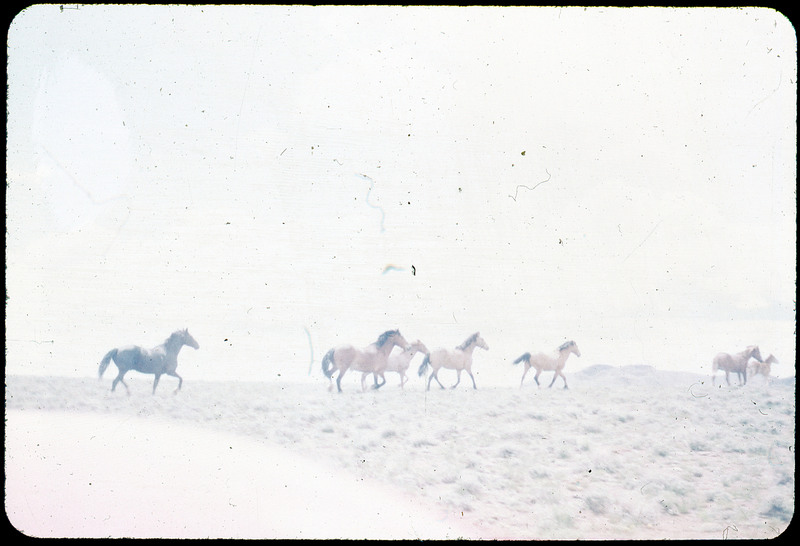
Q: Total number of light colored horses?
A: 6